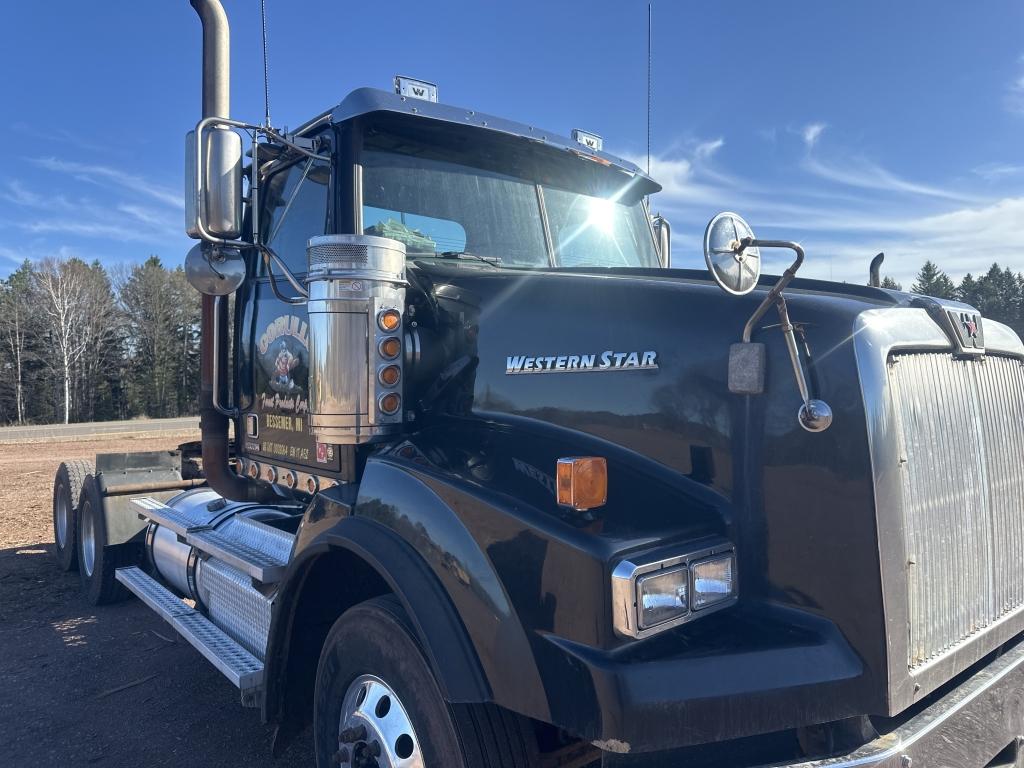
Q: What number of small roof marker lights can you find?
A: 2